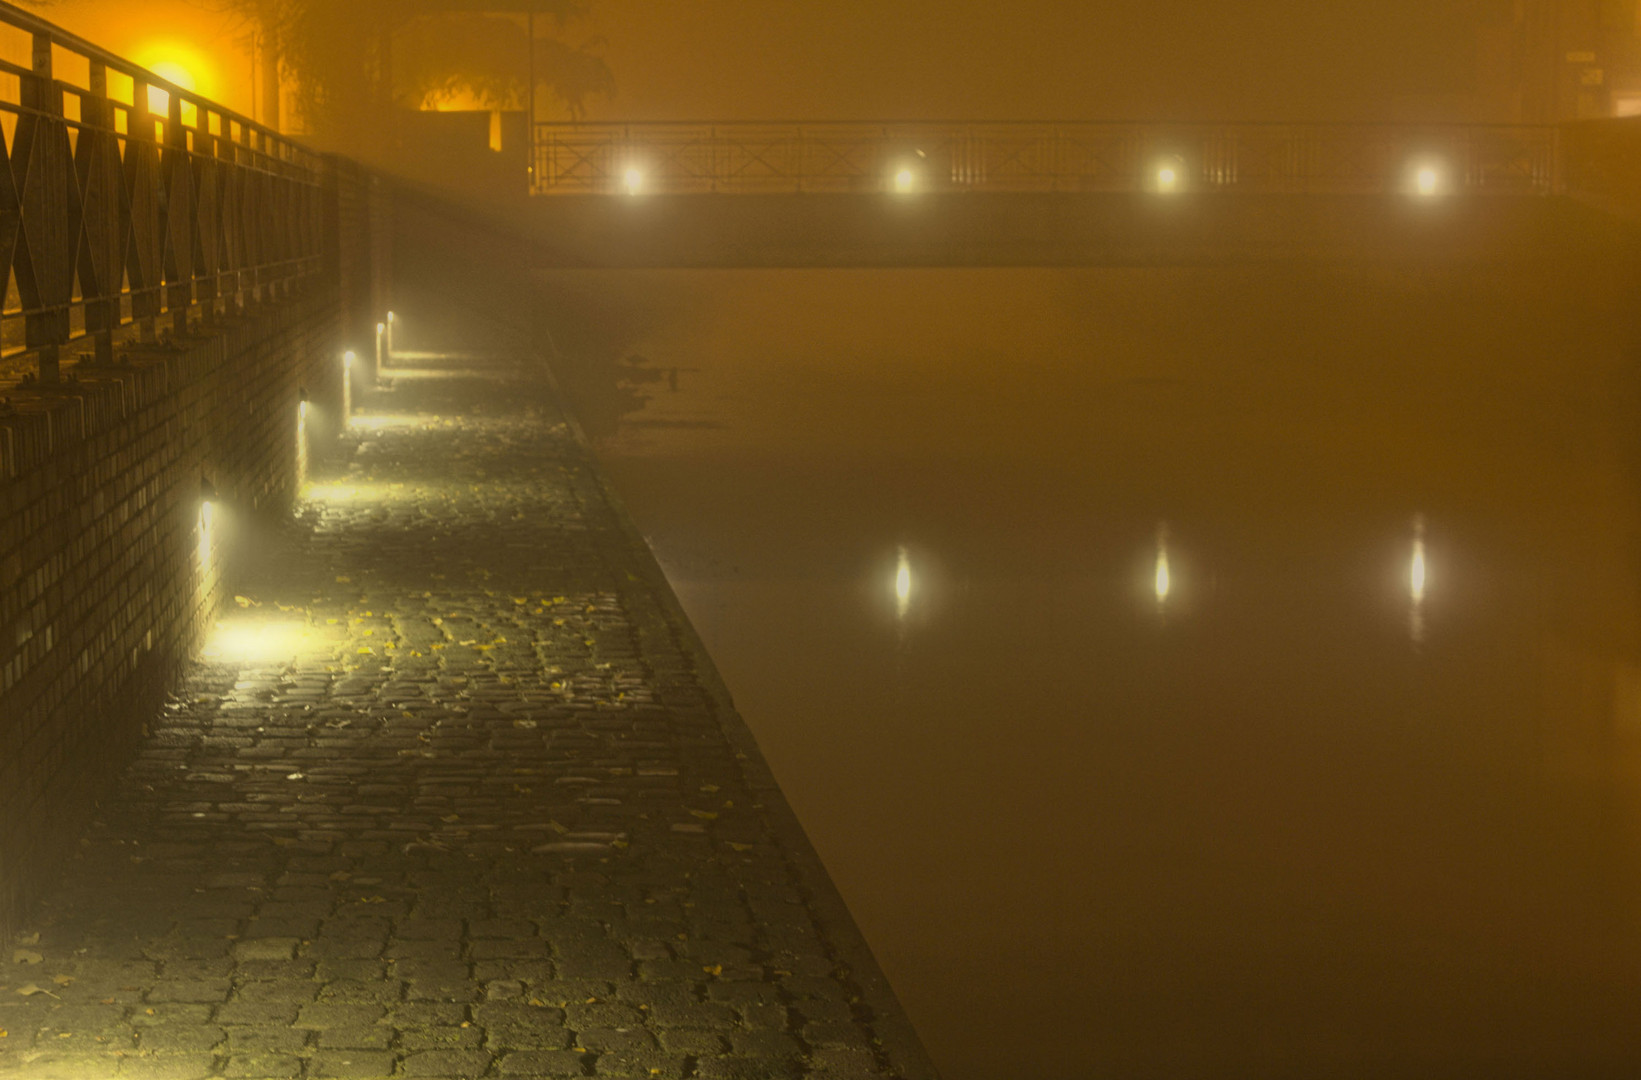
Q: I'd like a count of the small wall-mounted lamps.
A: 5